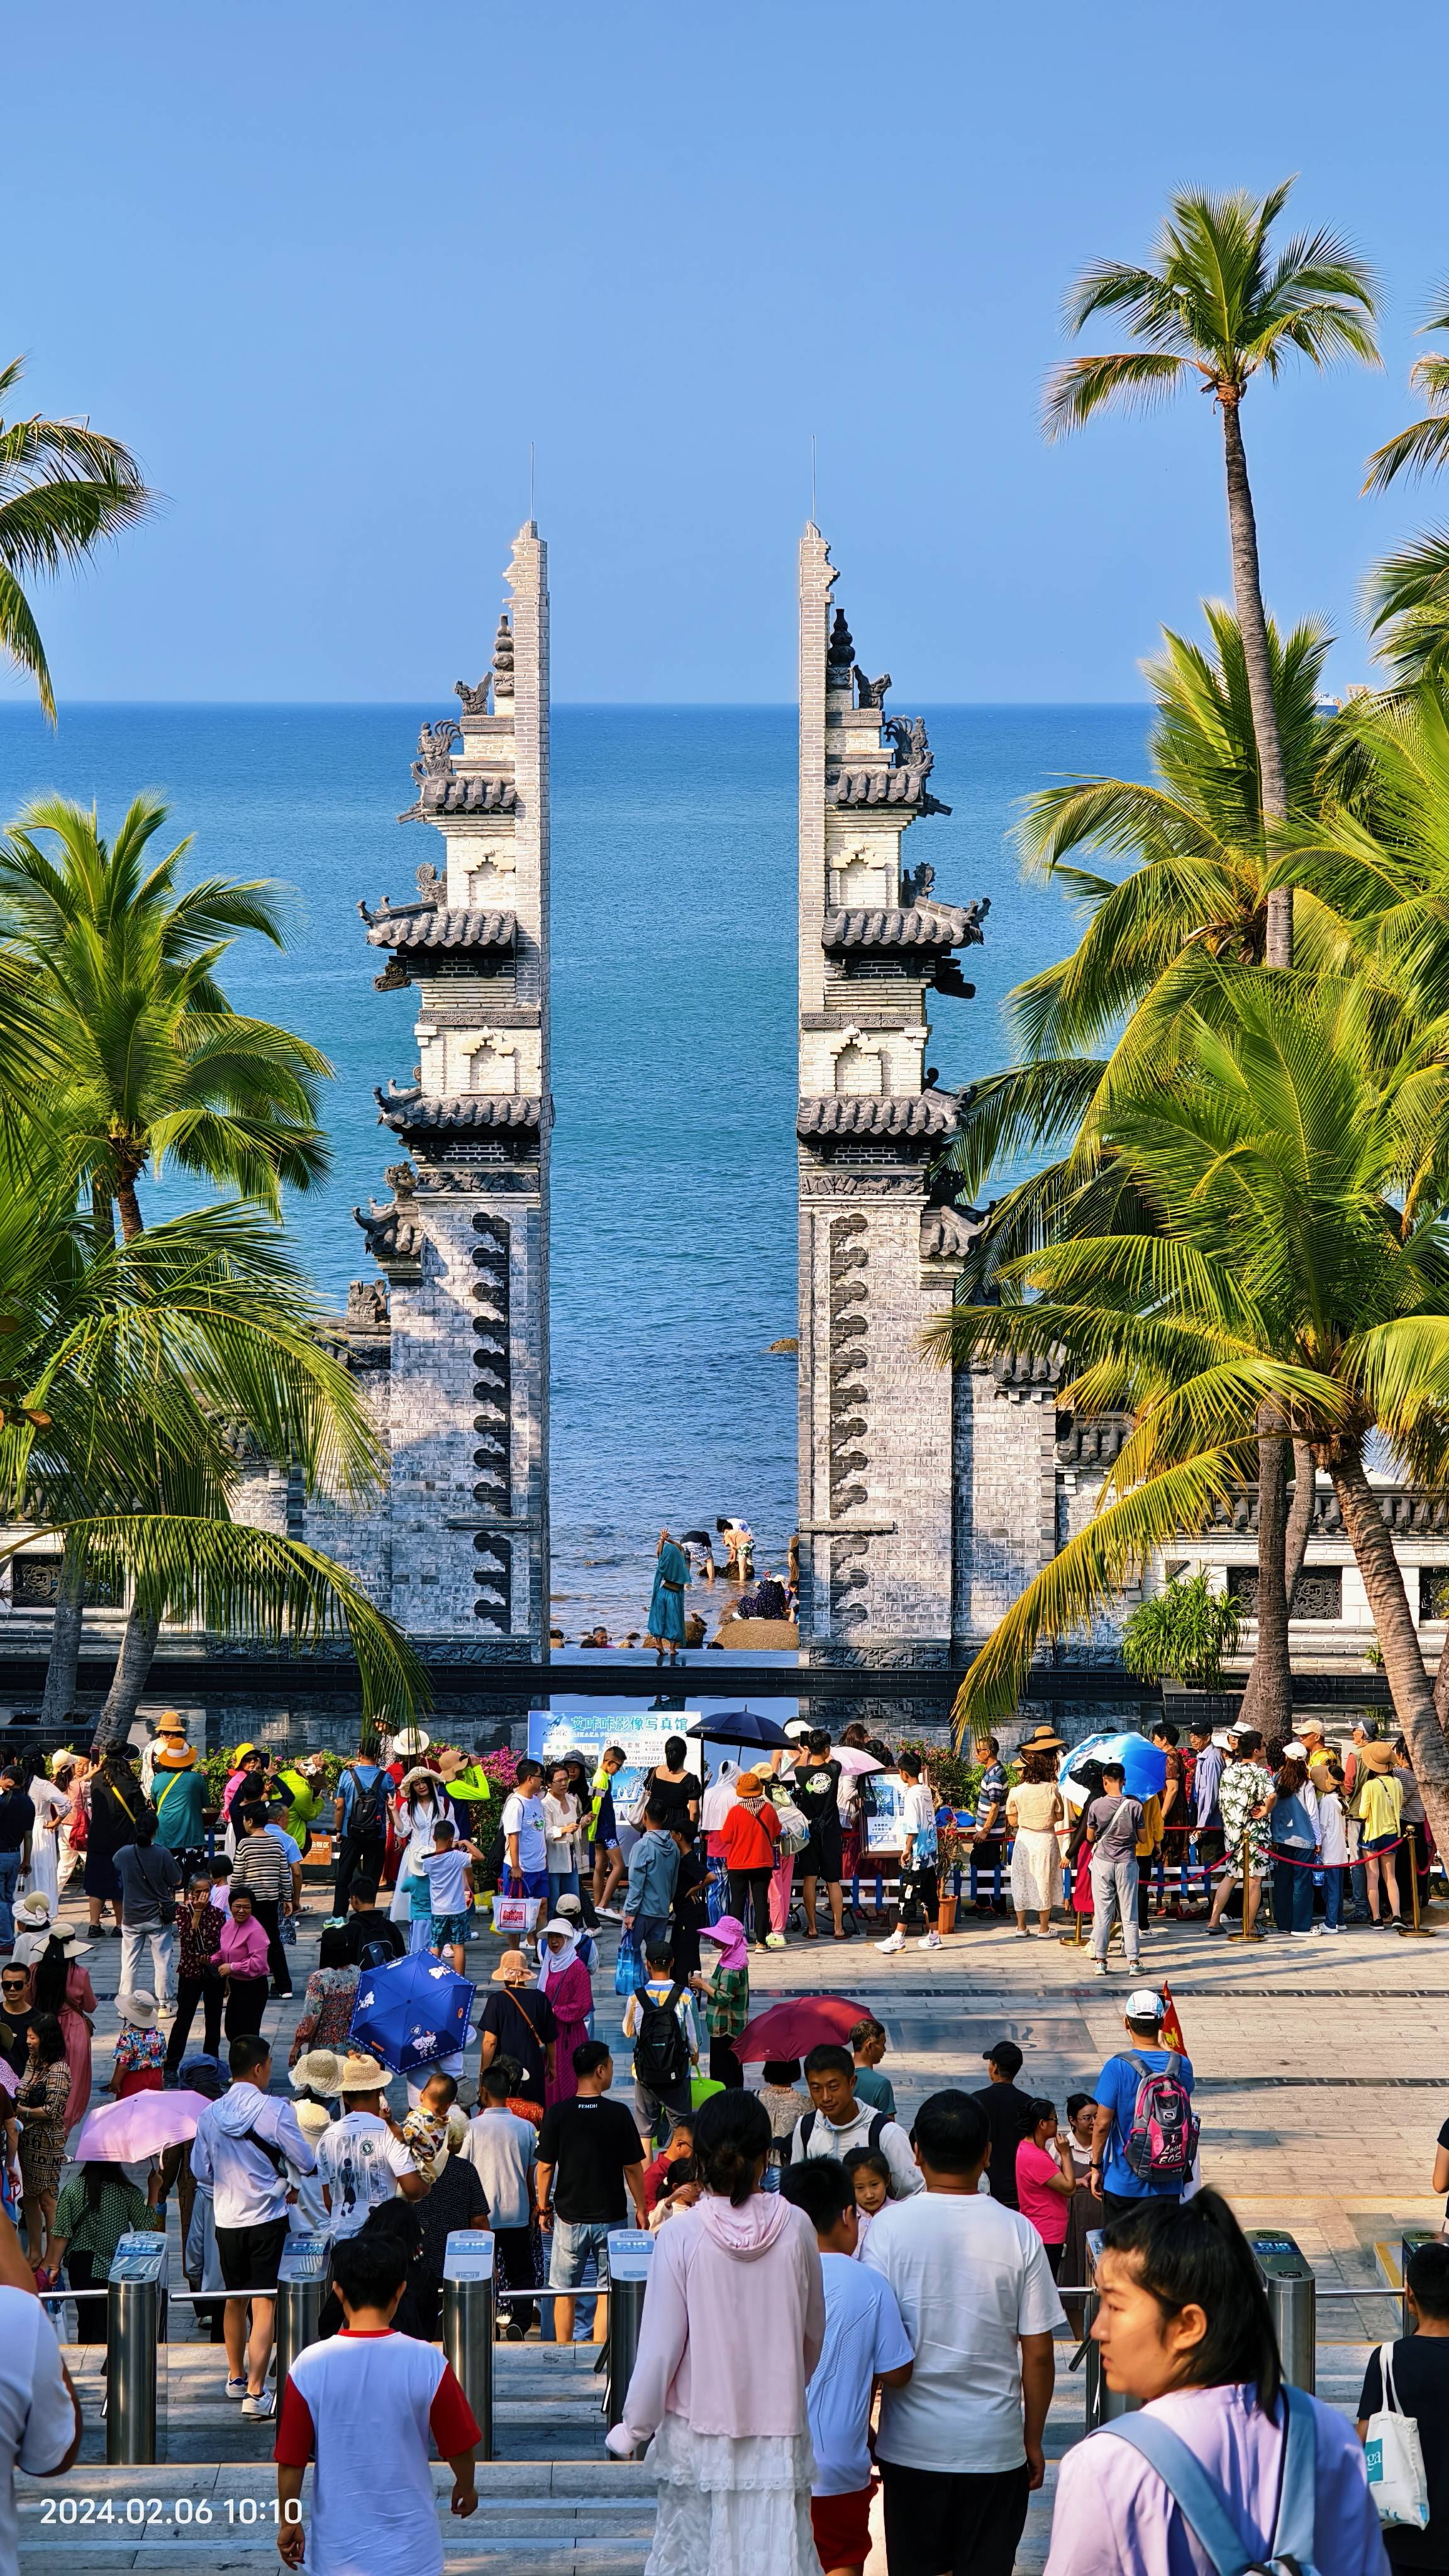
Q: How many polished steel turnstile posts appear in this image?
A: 7